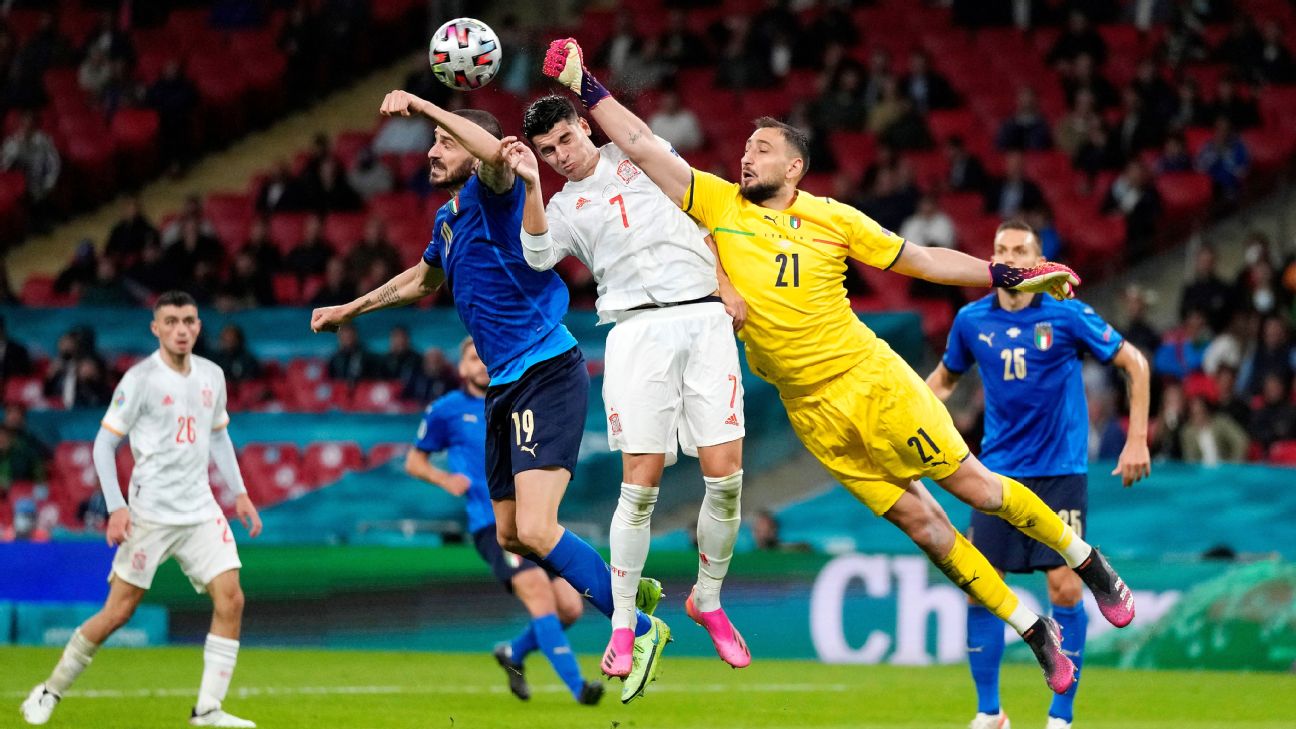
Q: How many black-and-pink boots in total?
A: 2